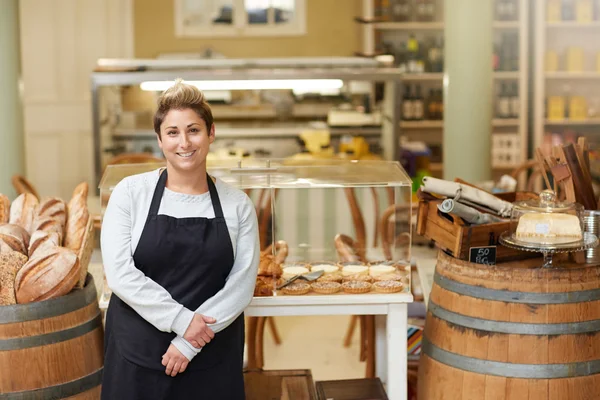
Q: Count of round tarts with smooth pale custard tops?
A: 4